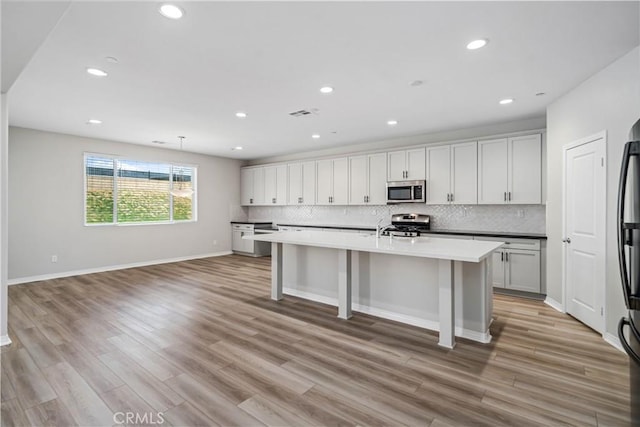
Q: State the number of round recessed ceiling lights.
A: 10